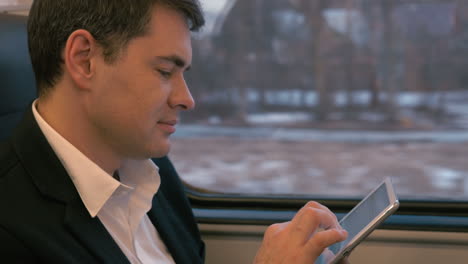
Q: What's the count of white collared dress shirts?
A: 1